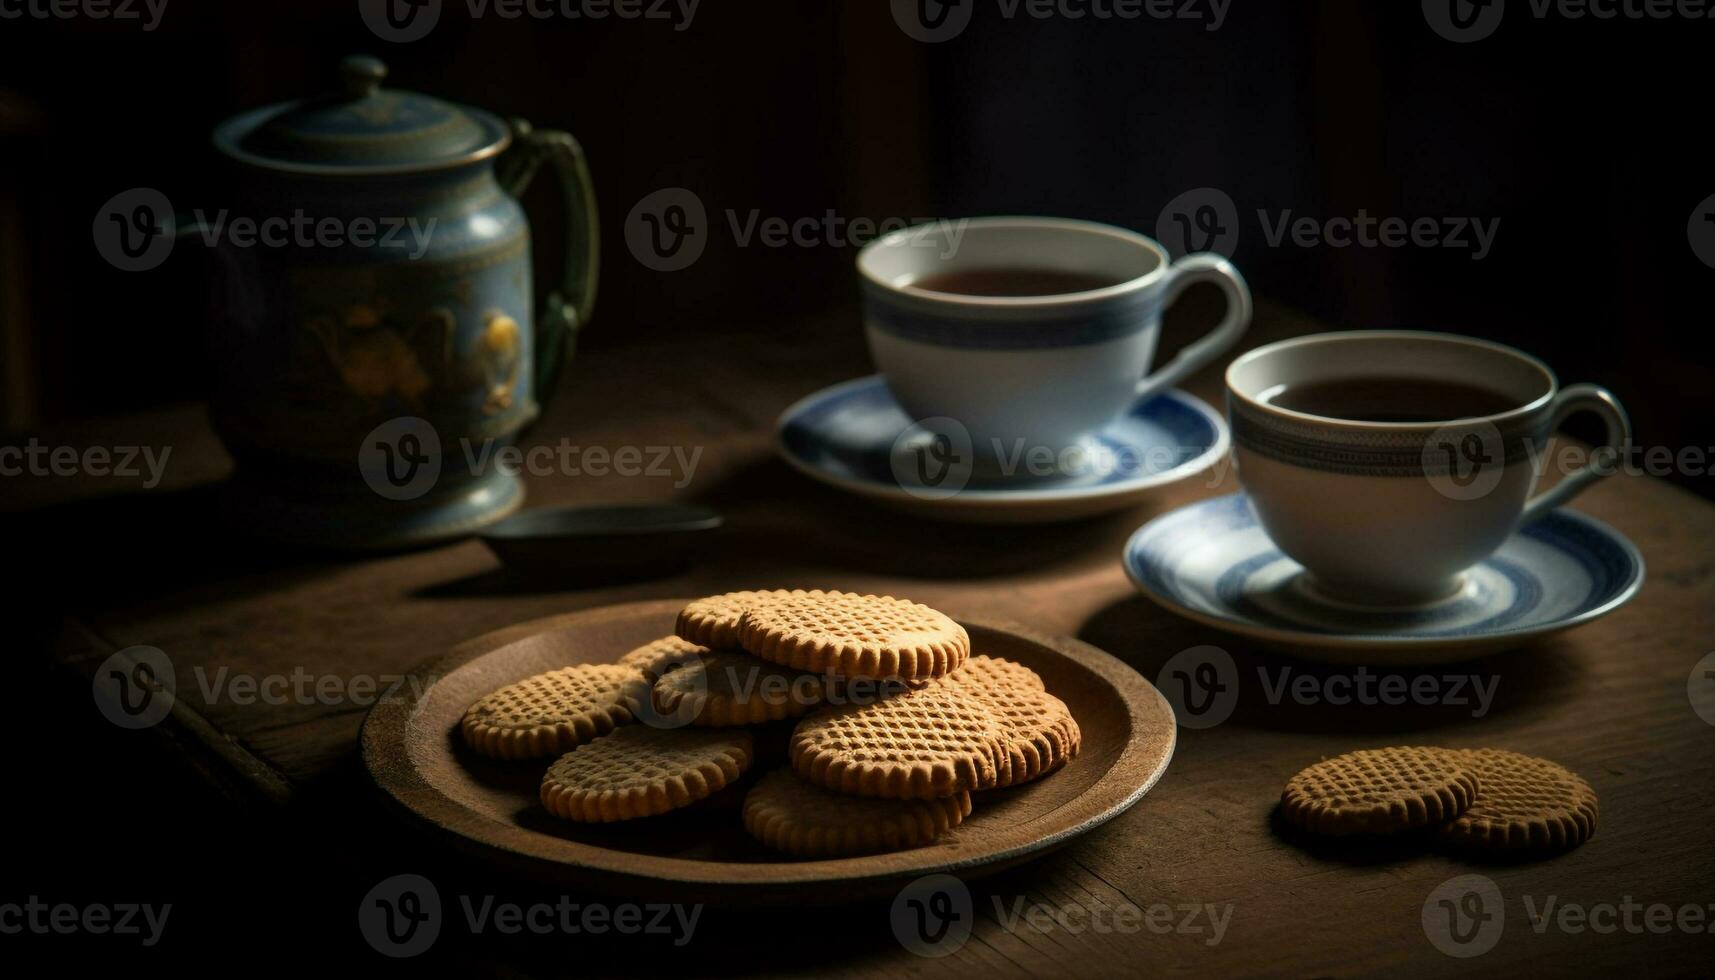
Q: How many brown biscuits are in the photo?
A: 12